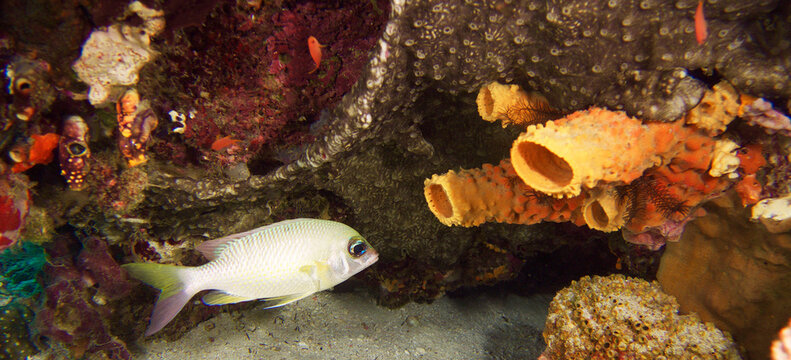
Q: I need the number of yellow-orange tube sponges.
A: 4